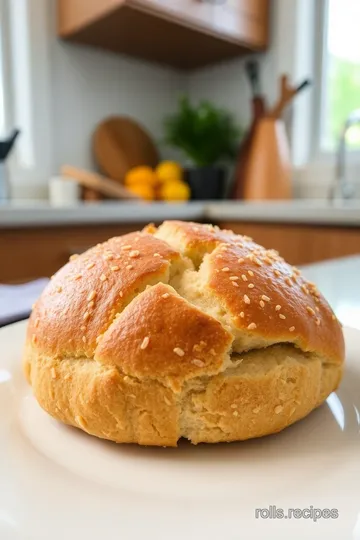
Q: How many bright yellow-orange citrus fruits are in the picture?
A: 4